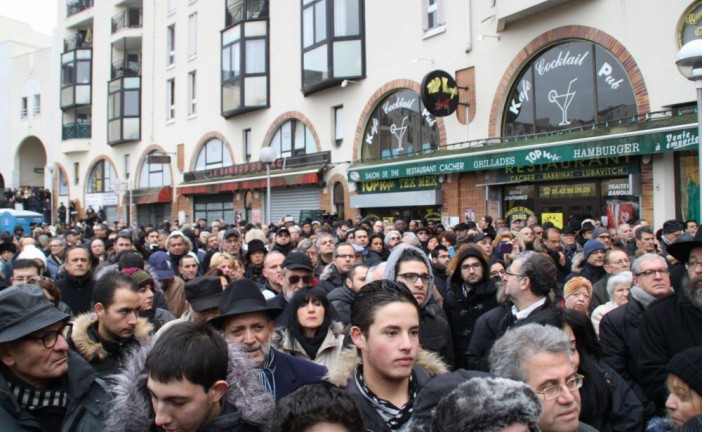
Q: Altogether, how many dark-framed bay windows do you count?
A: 4